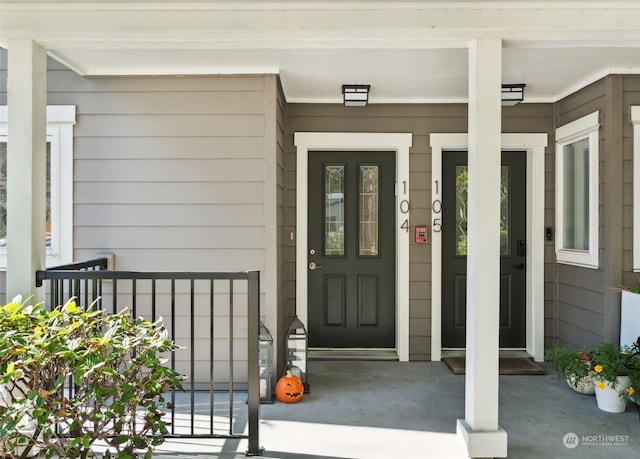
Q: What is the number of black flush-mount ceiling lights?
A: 2